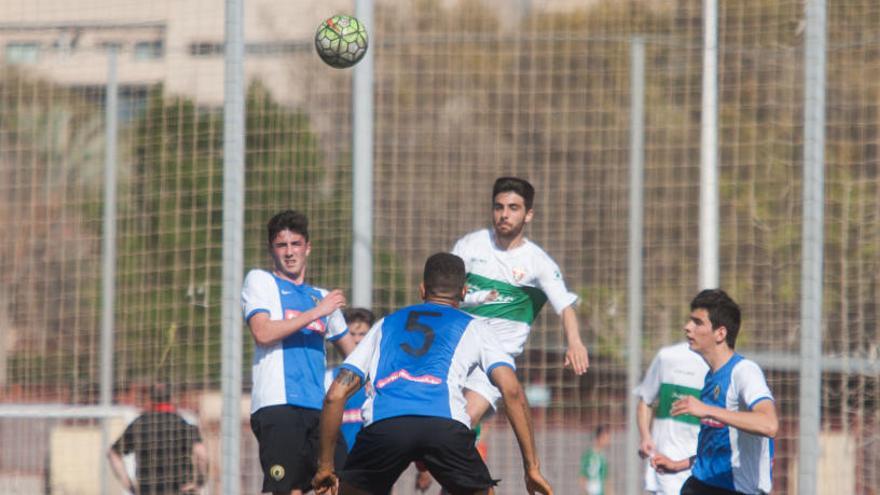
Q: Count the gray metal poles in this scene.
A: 6